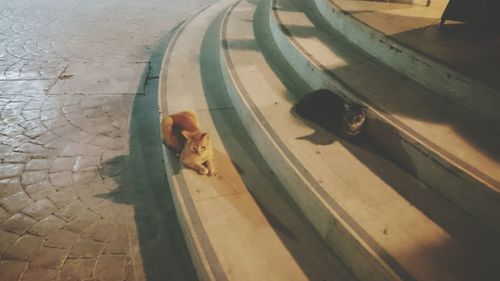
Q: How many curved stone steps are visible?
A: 4